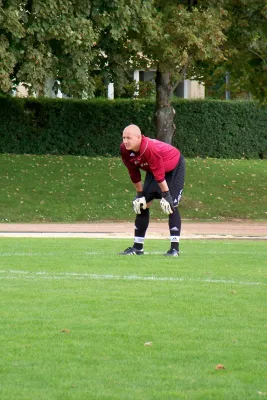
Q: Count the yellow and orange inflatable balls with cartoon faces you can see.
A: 0